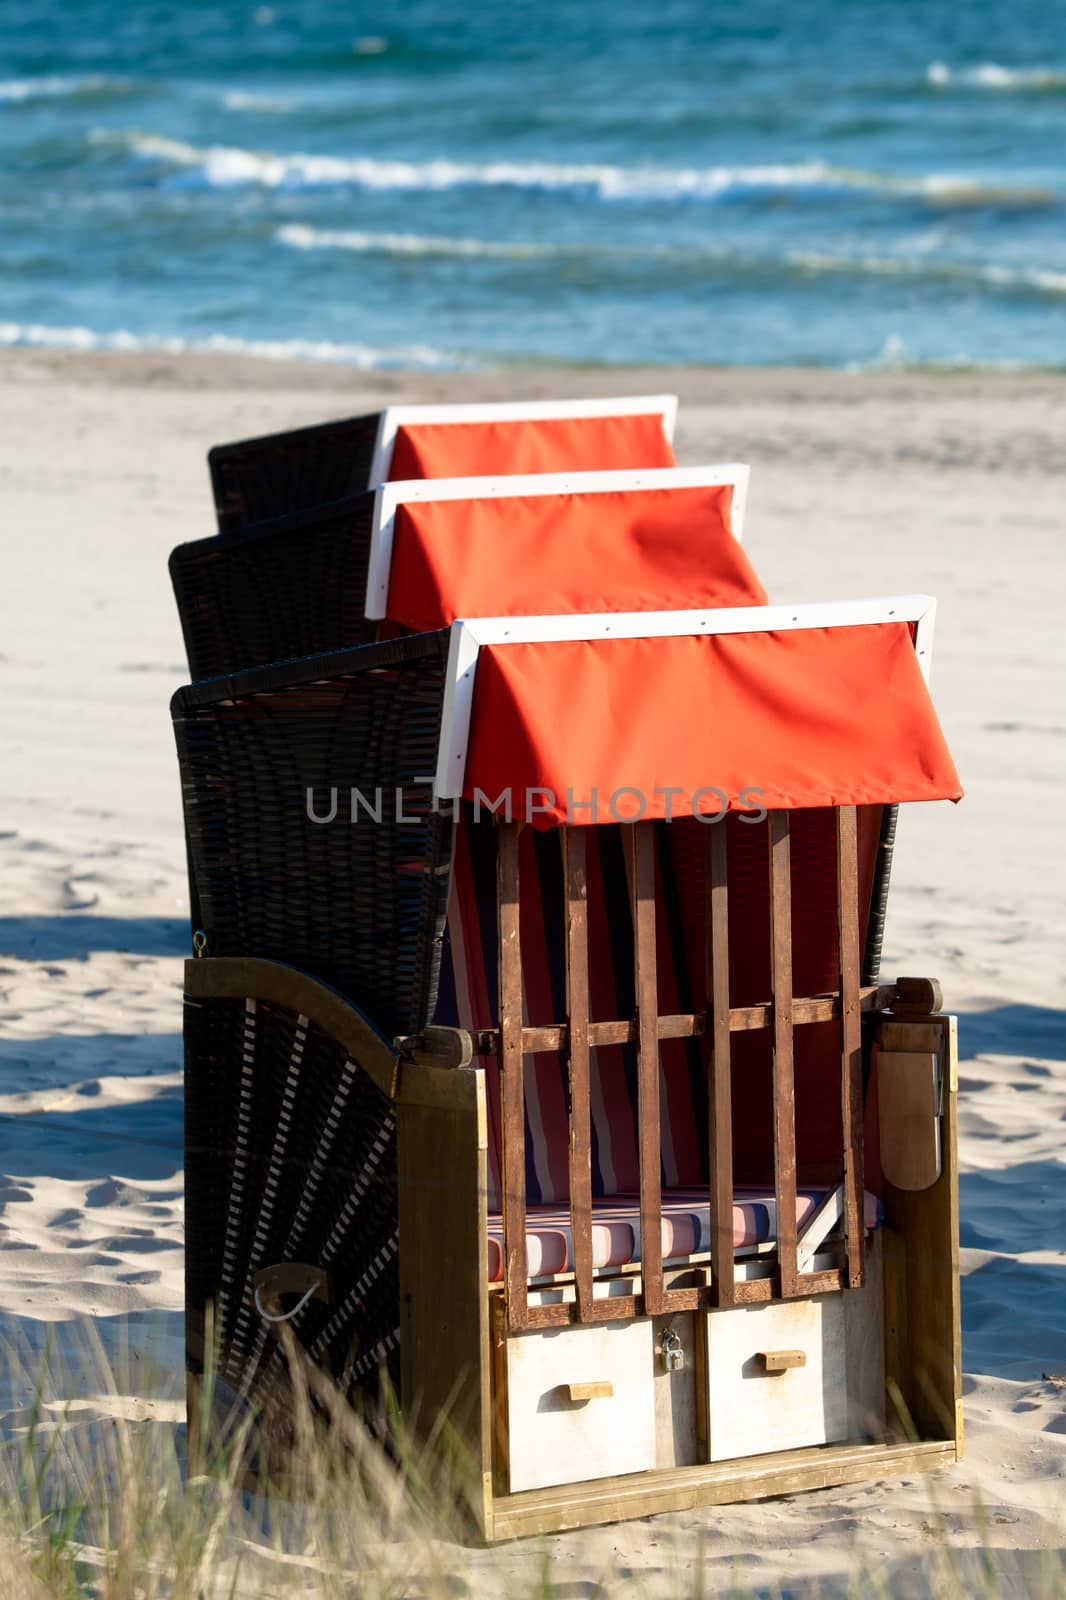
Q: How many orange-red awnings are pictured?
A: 3